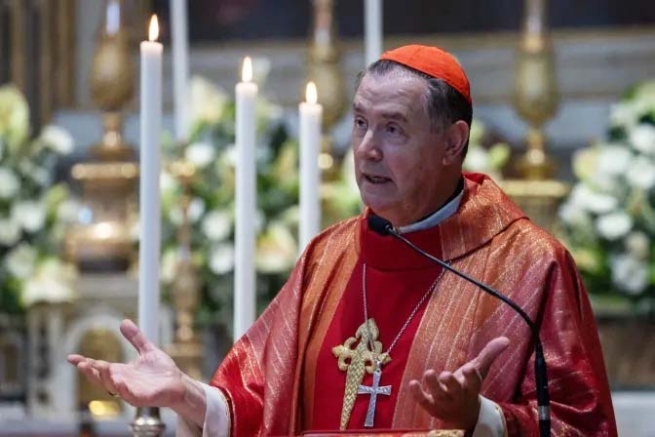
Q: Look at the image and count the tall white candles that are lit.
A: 3